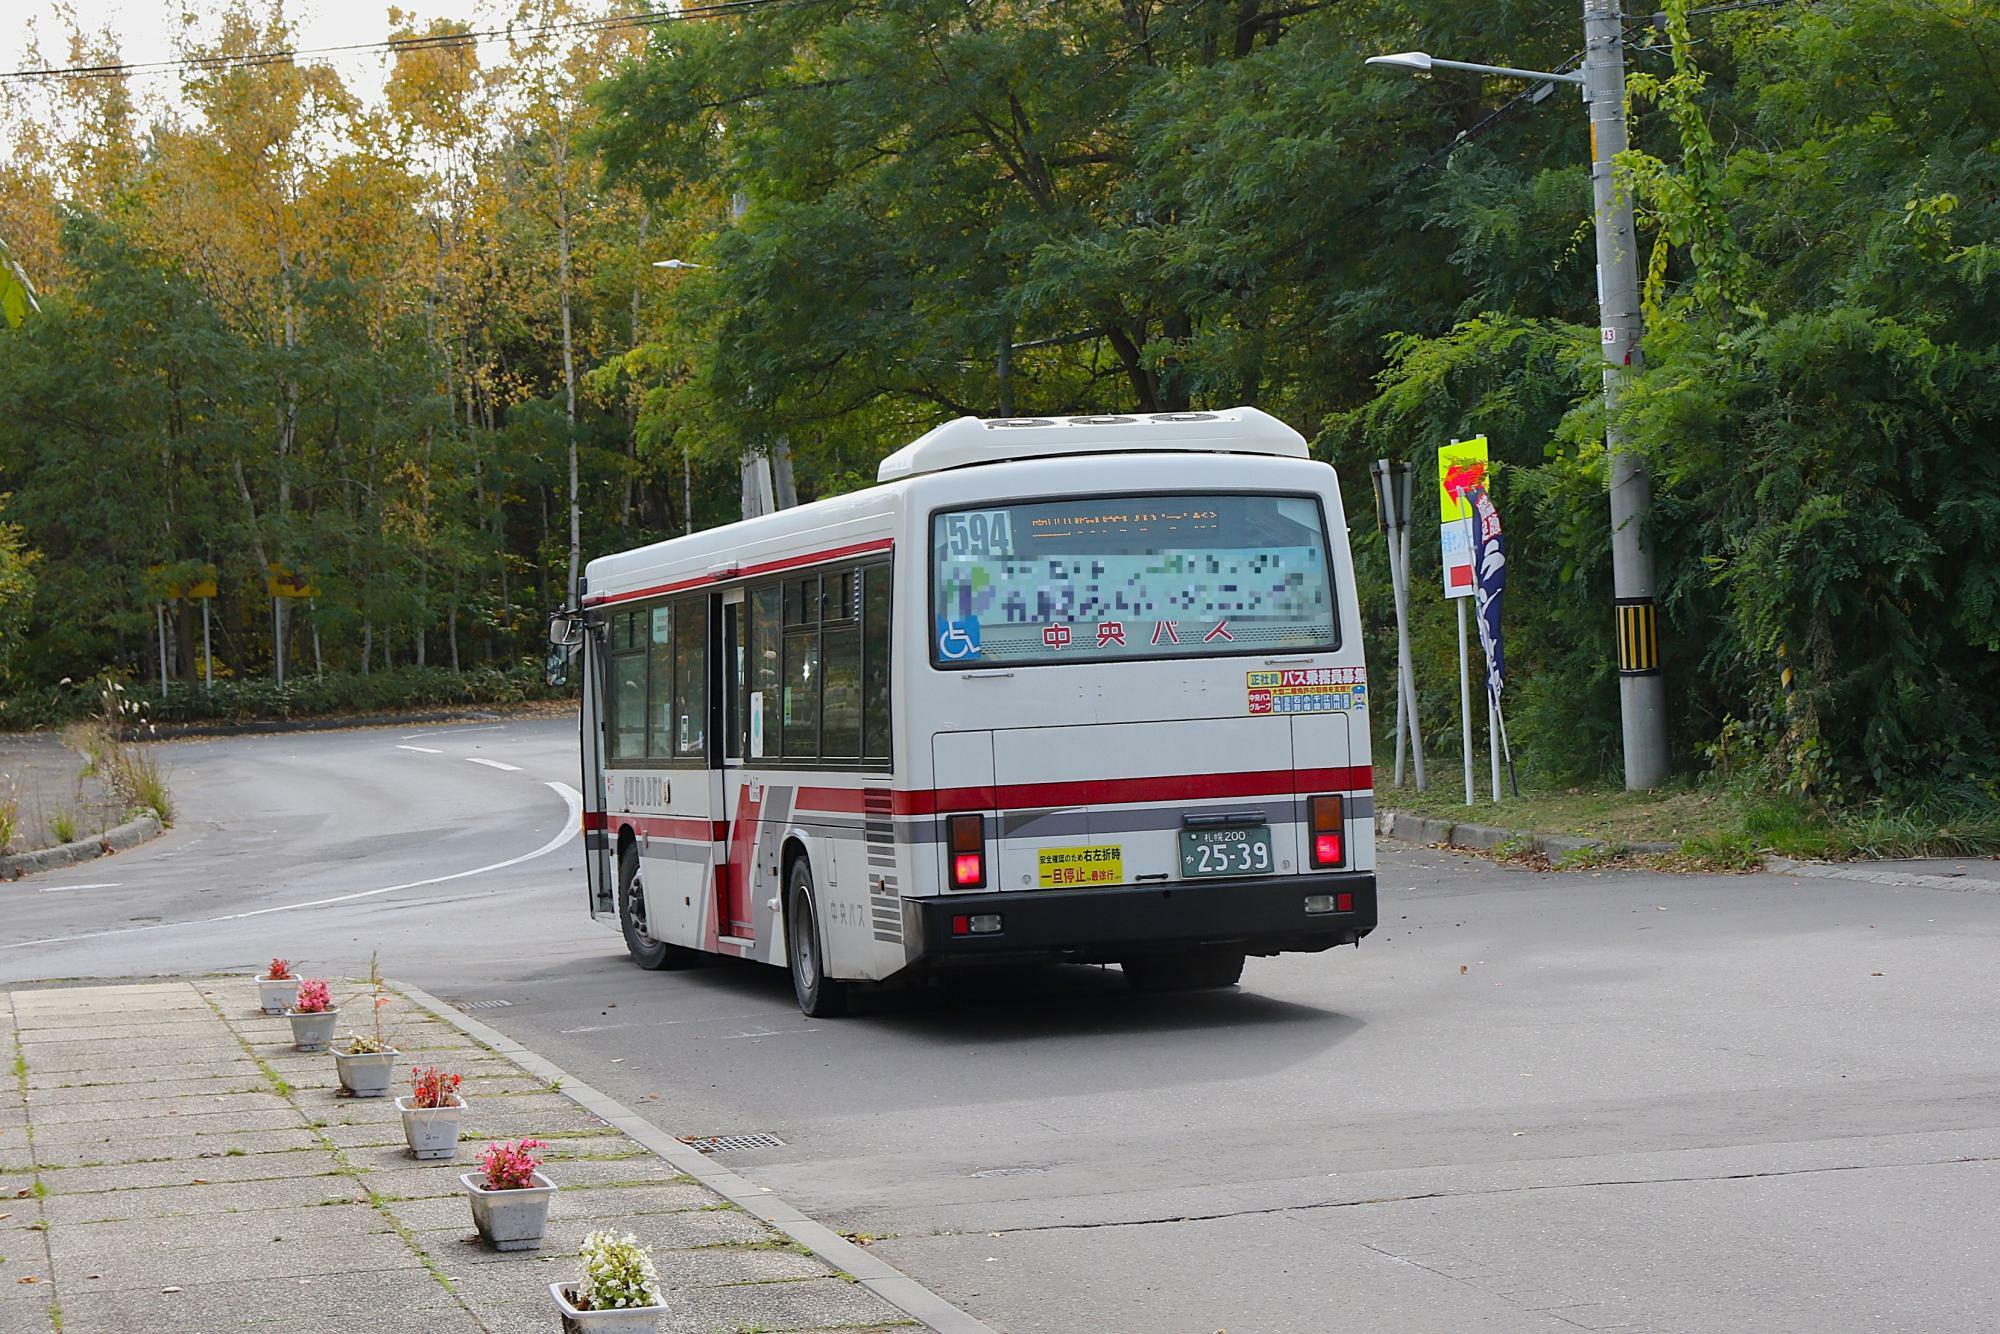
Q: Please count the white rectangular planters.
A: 6